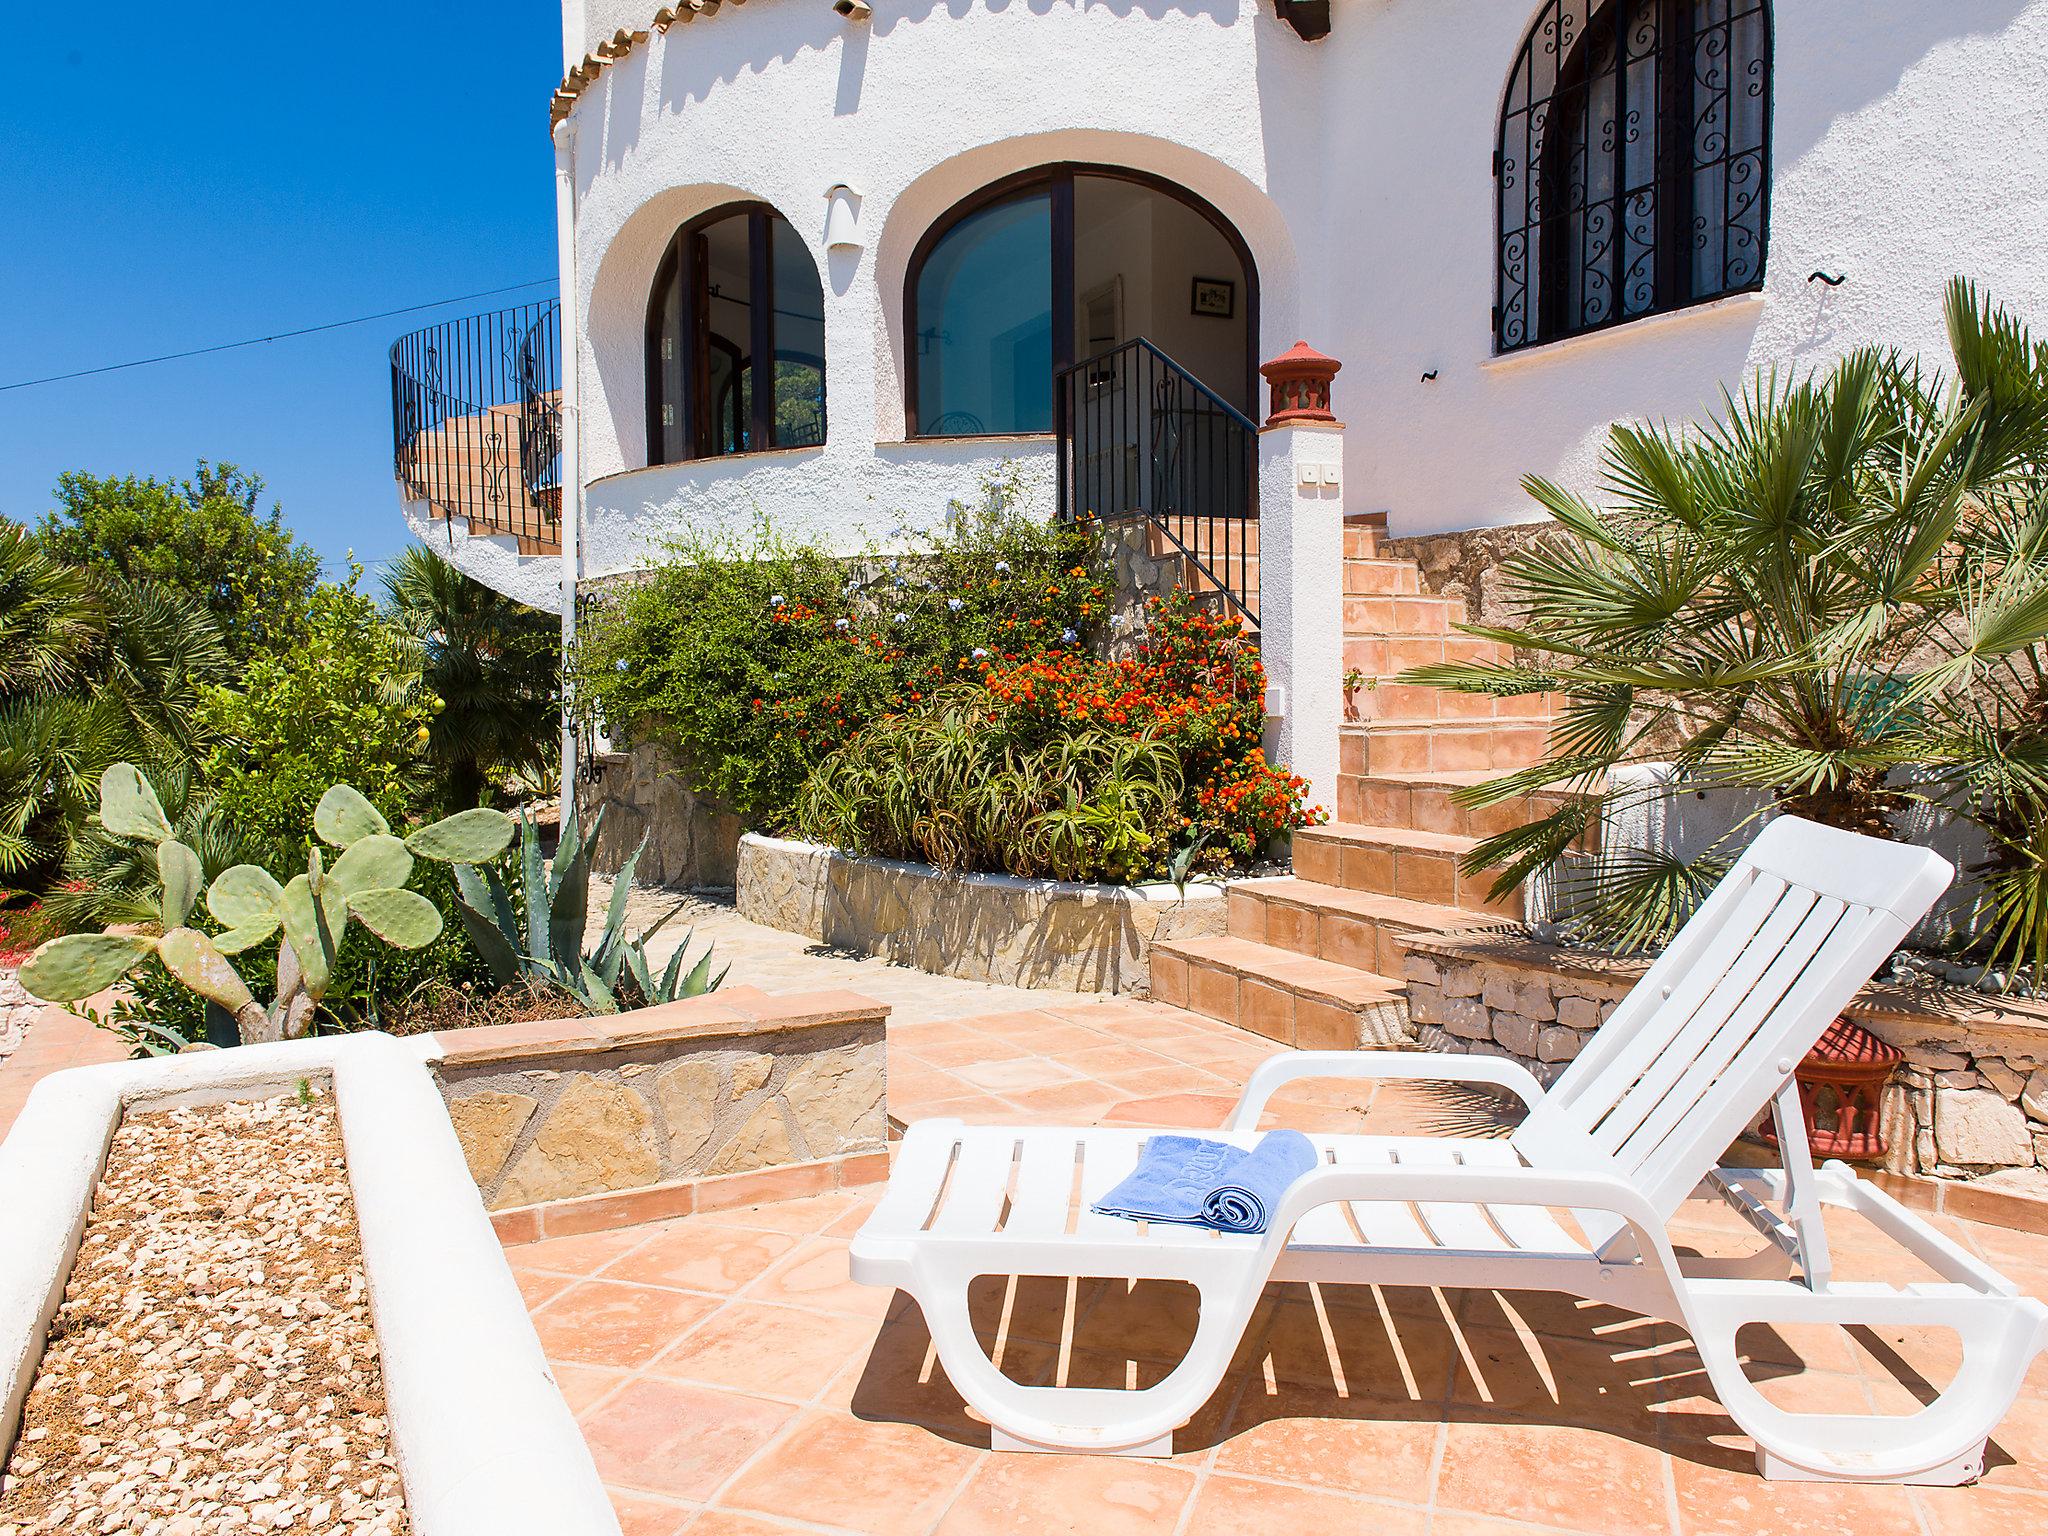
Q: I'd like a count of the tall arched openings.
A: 3